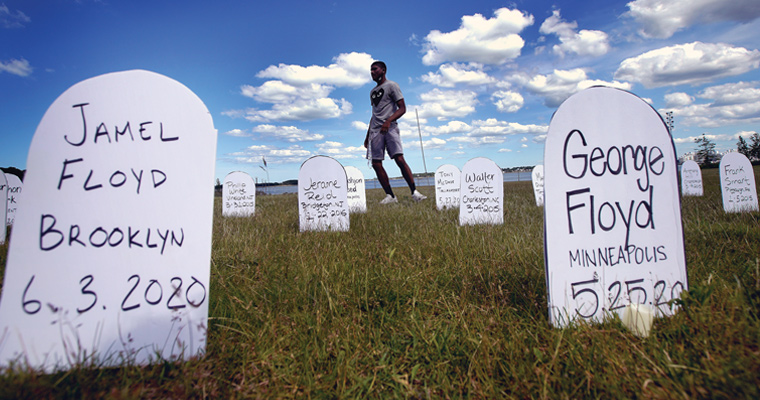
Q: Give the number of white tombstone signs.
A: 12